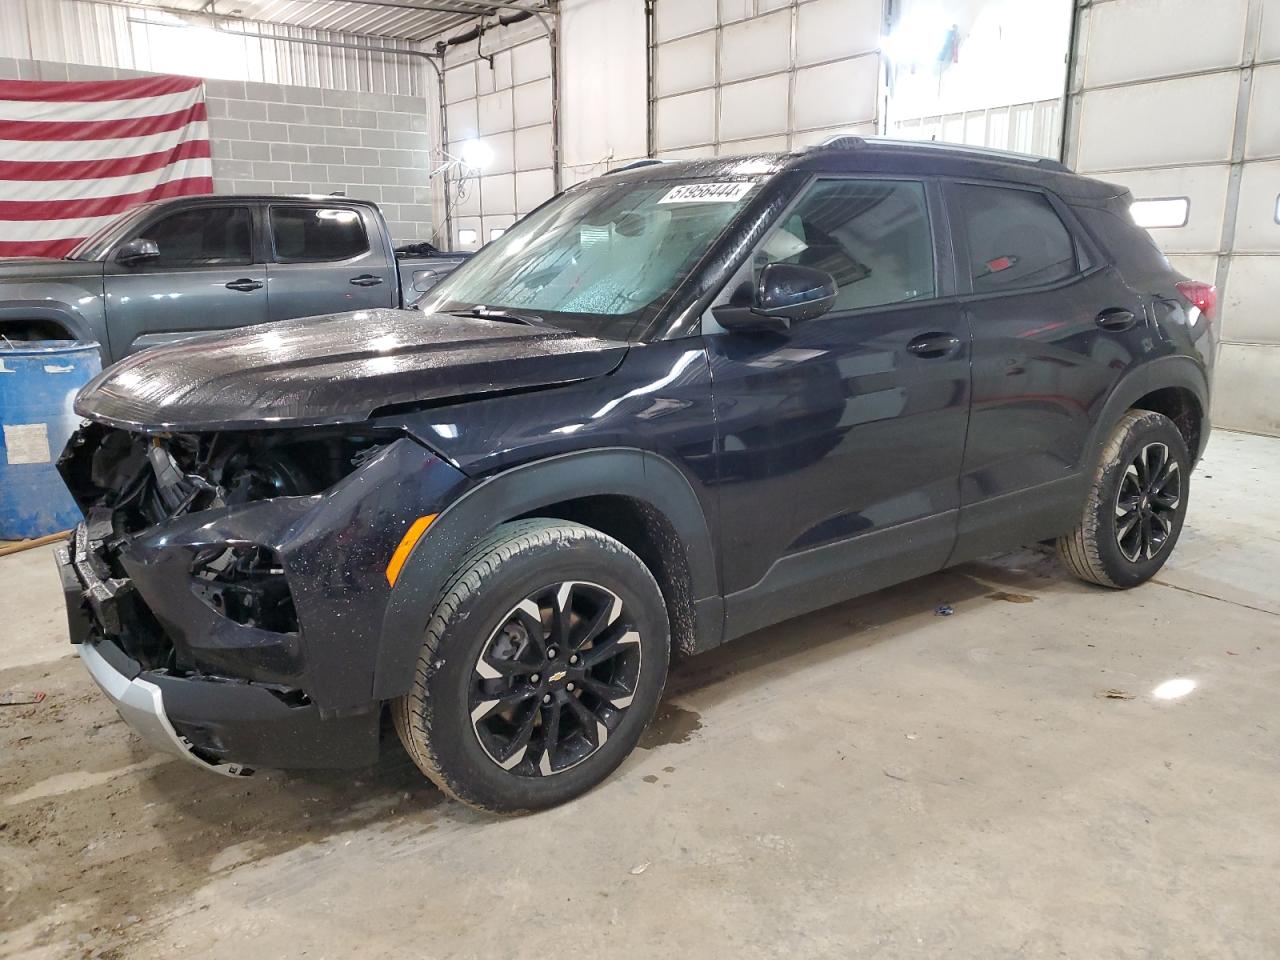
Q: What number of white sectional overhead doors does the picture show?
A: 3